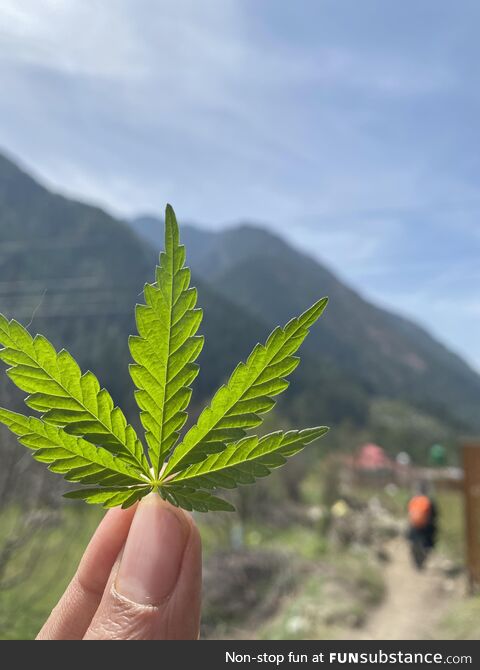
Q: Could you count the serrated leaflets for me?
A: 7